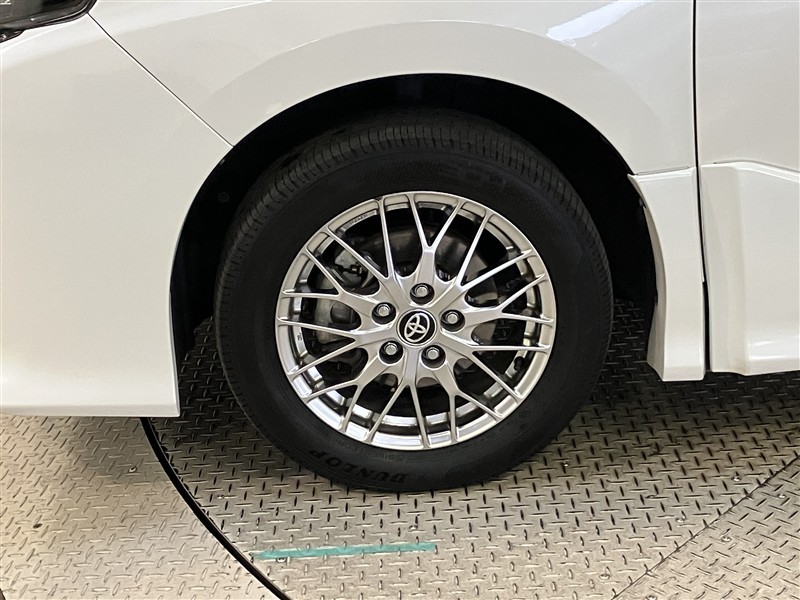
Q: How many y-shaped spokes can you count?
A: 10